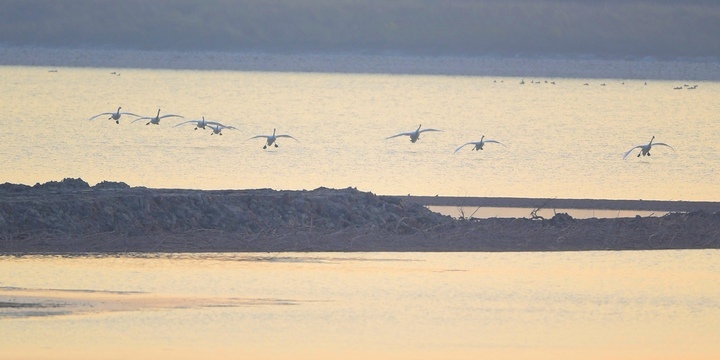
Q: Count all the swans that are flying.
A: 8